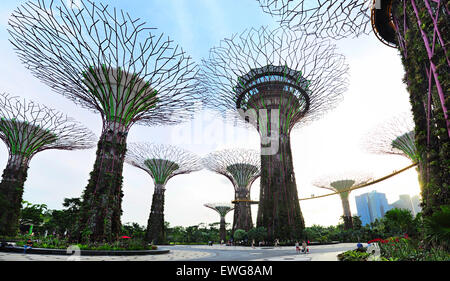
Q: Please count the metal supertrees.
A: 9